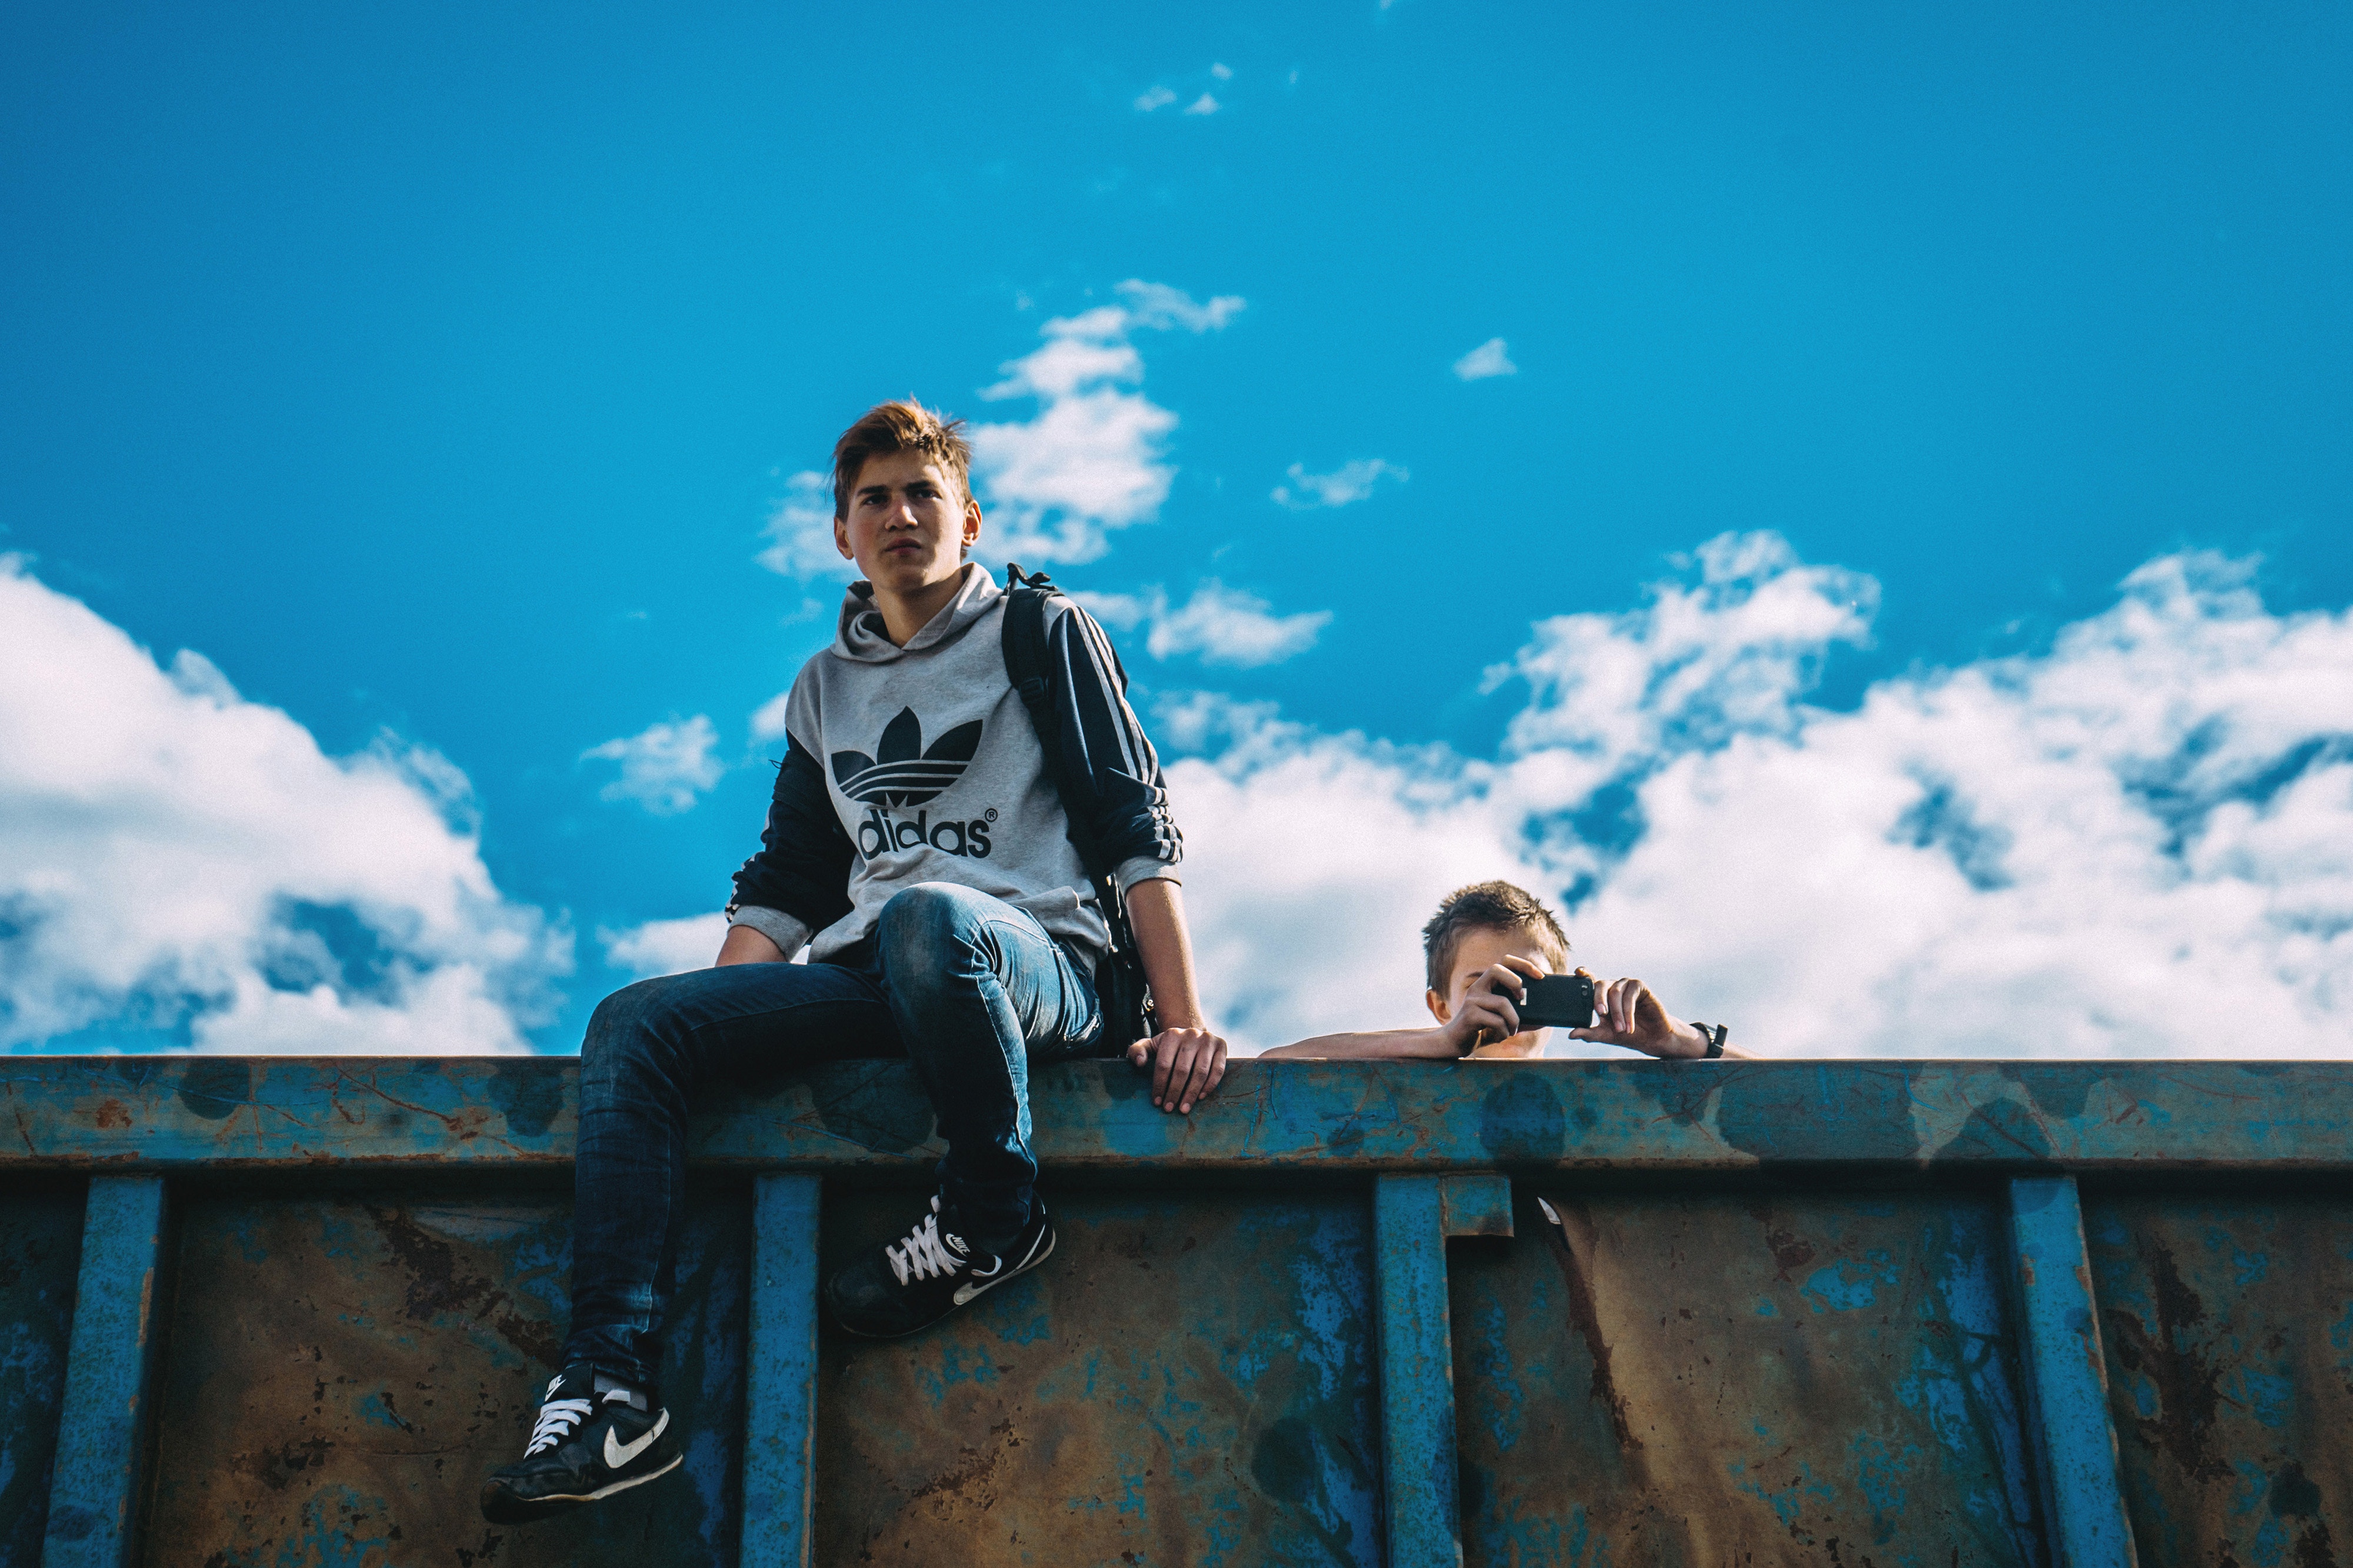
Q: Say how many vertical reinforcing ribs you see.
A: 4